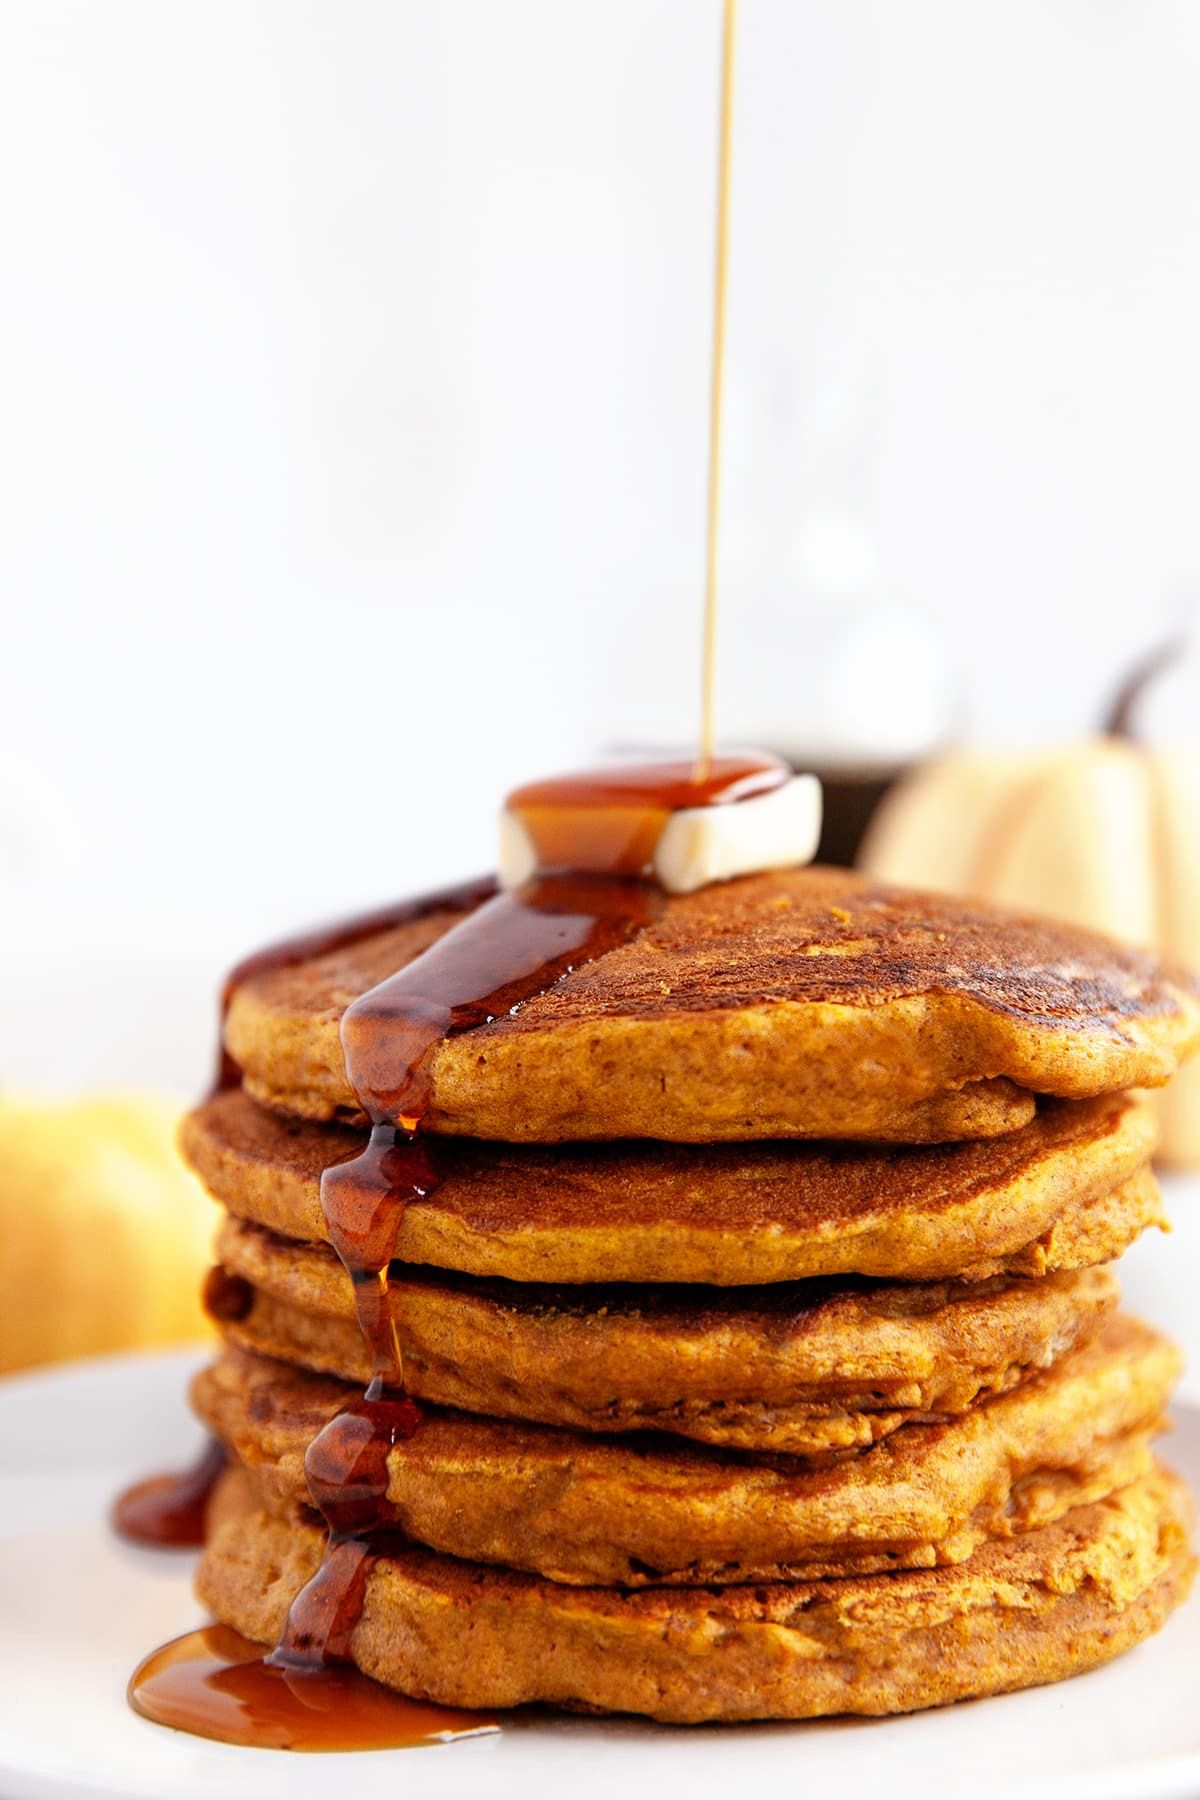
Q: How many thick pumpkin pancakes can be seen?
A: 5